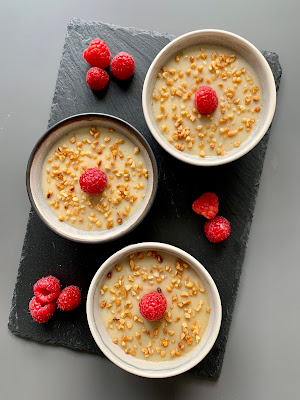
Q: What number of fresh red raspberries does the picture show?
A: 11